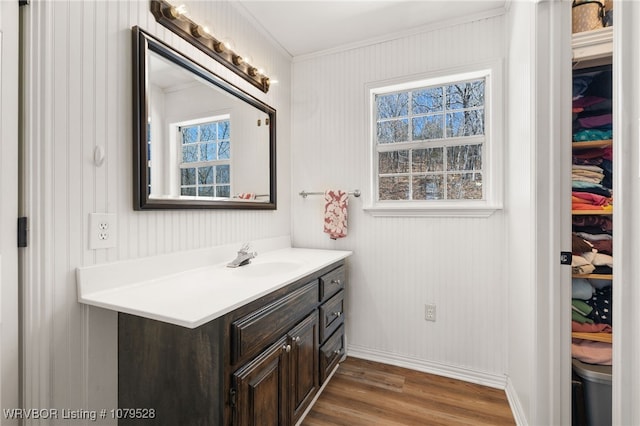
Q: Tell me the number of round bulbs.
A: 6